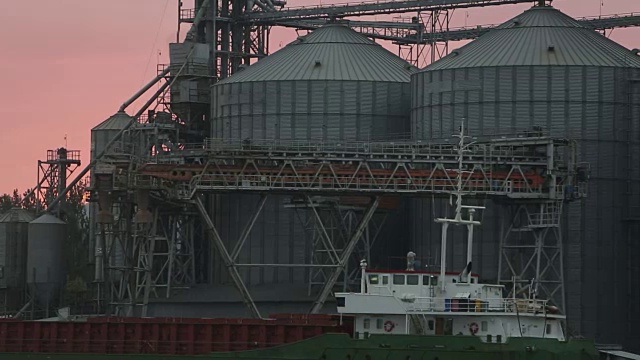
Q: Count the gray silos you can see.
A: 5